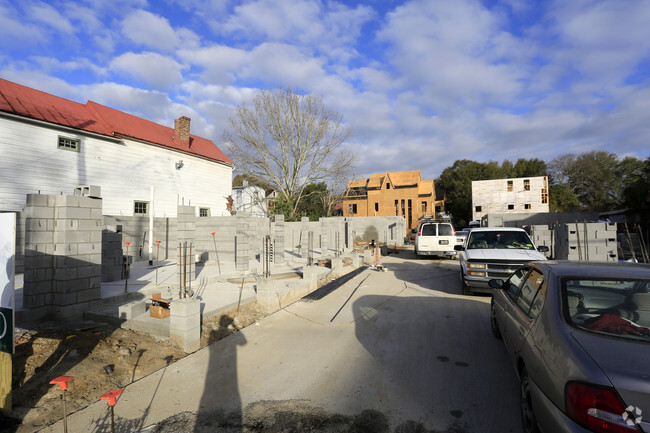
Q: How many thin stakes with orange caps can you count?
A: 5